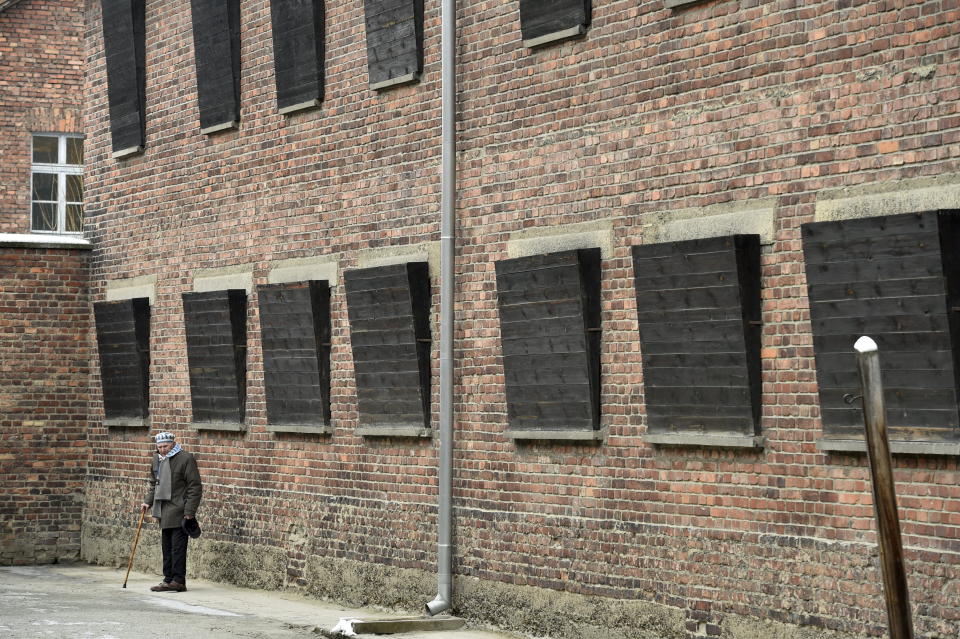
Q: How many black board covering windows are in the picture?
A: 12